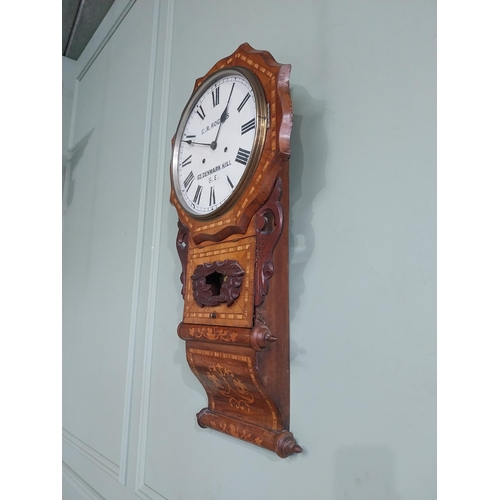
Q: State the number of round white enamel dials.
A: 1